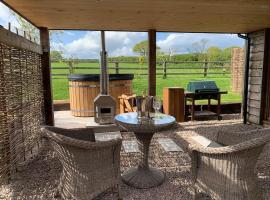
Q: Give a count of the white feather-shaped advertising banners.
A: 0